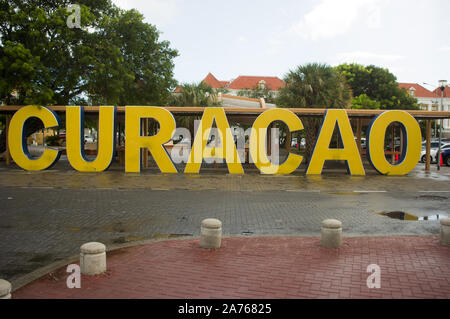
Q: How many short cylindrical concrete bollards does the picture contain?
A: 5